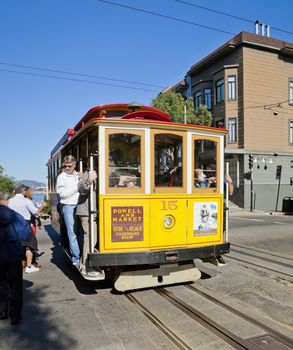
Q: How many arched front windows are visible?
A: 3